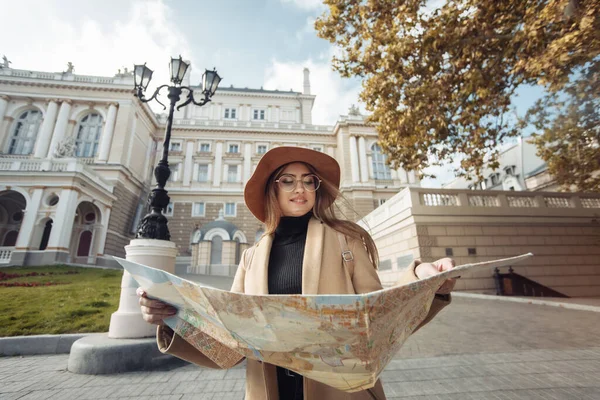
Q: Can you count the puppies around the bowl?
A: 0